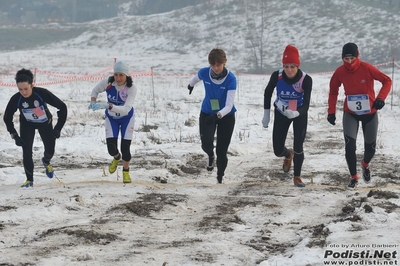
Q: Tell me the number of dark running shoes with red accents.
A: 2